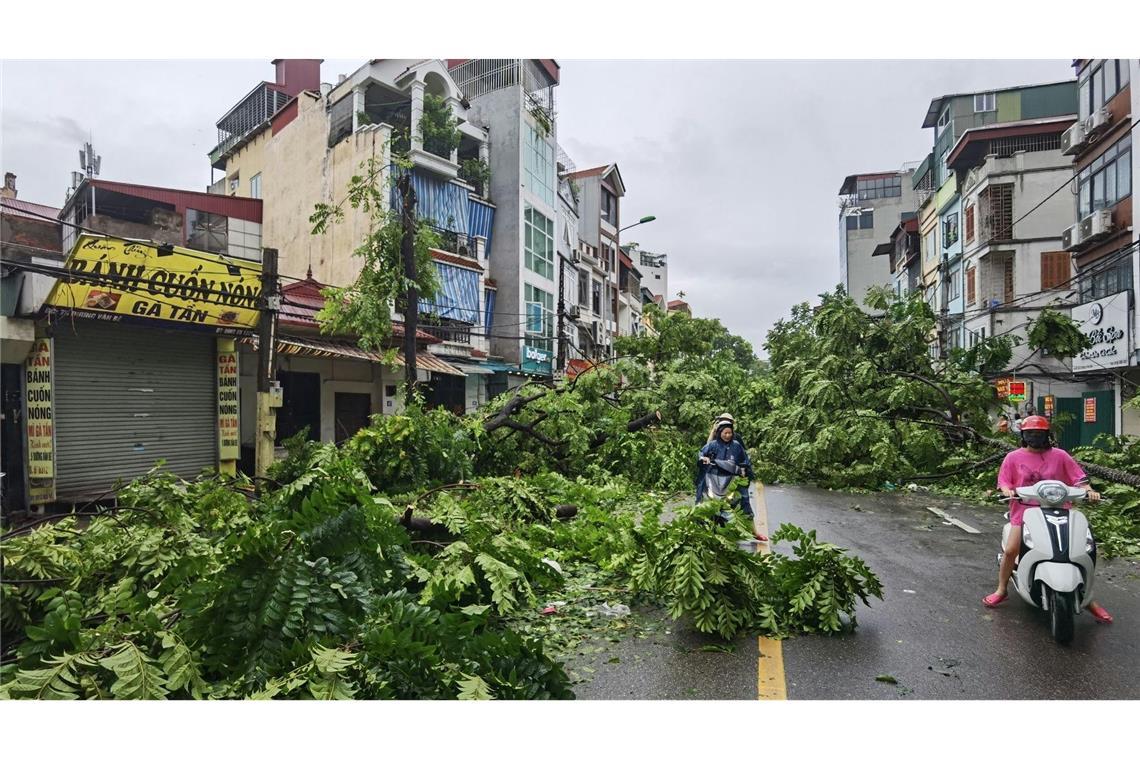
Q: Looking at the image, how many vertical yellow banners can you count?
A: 2